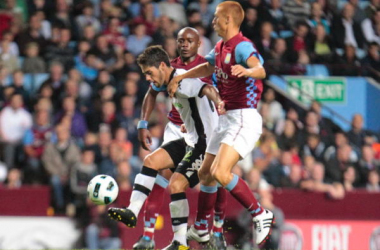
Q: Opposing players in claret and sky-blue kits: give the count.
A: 2